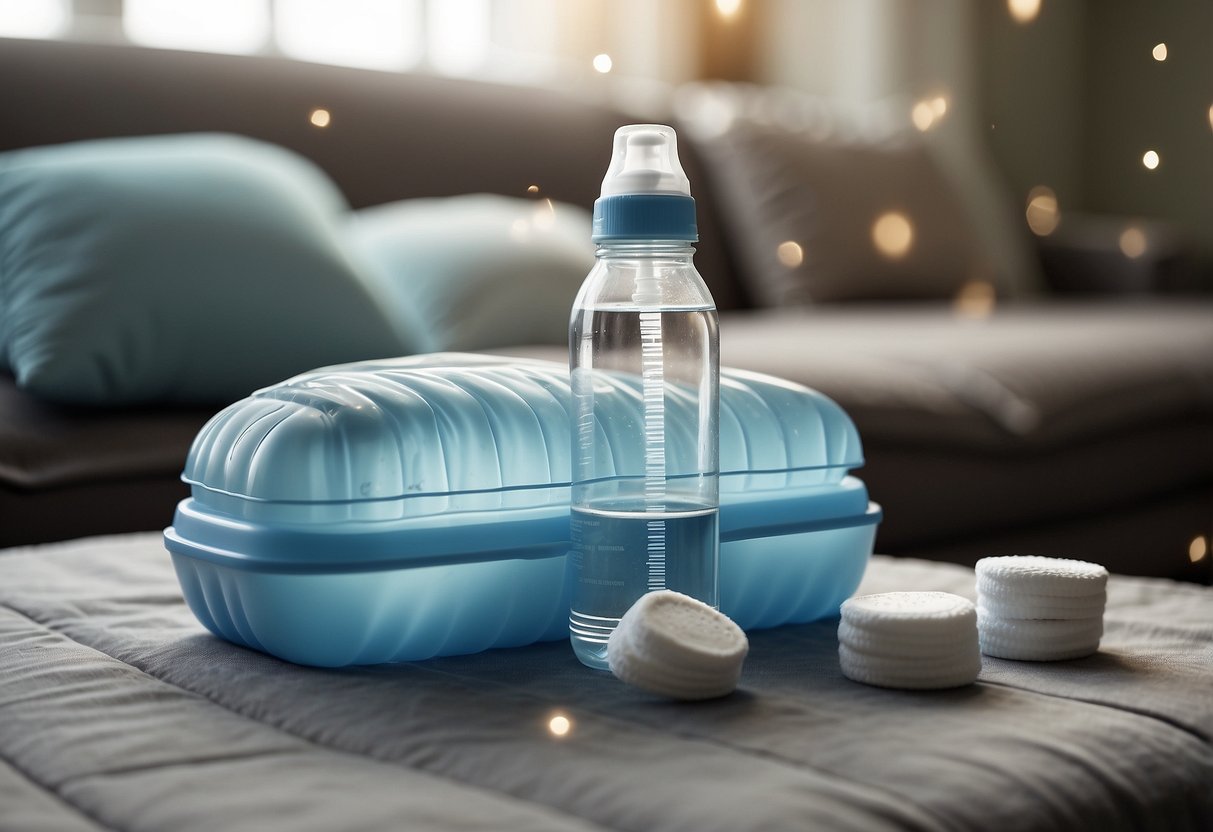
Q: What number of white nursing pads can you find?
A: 3